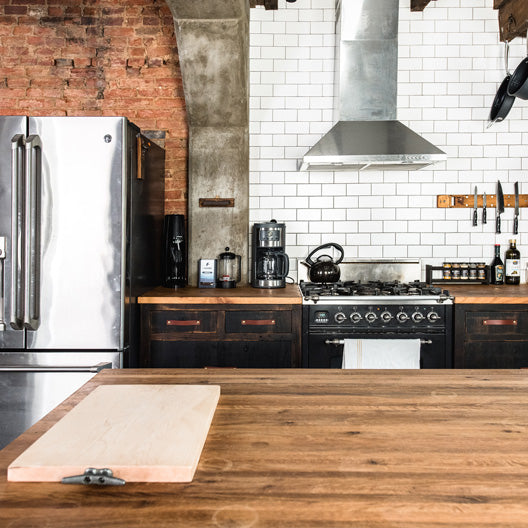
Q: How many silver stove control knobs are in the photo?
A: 7